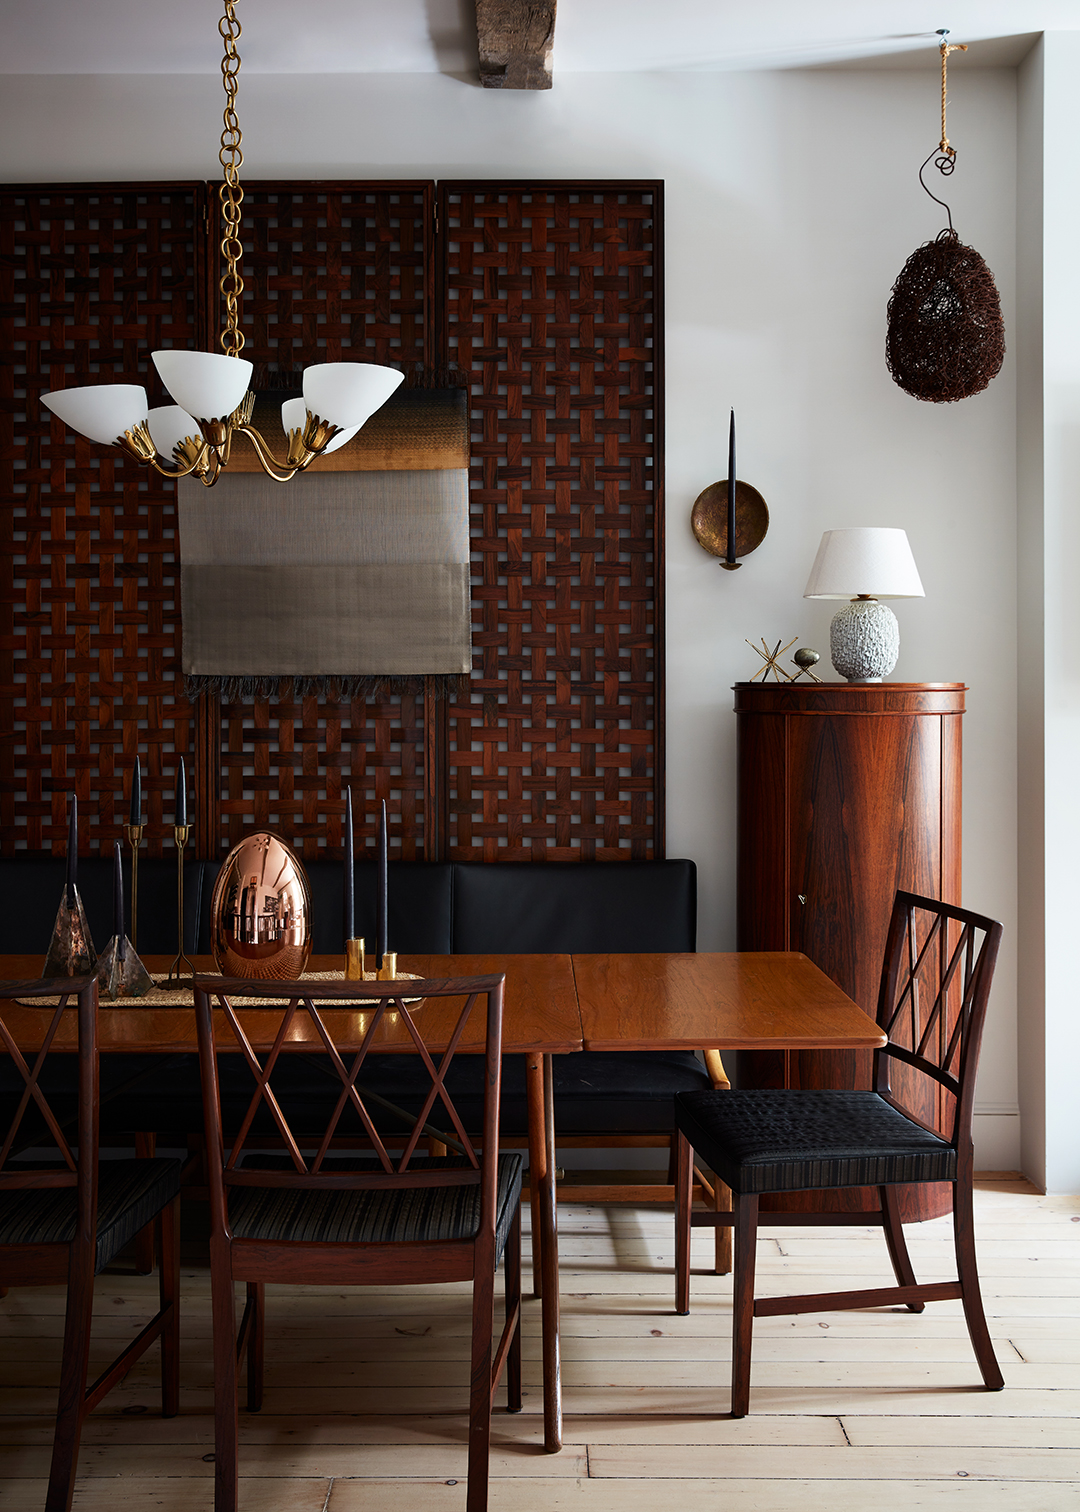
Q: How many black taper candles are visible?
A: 7